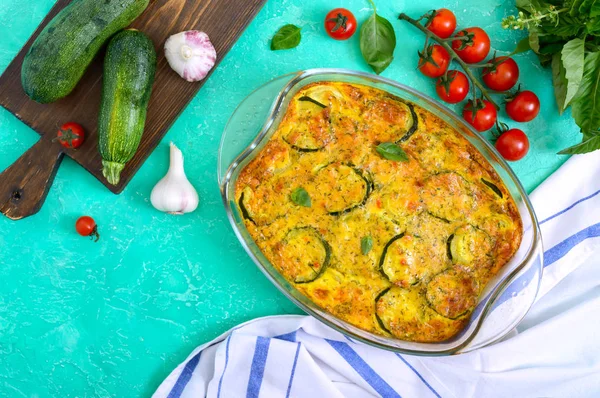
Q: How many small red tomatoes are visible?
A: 11